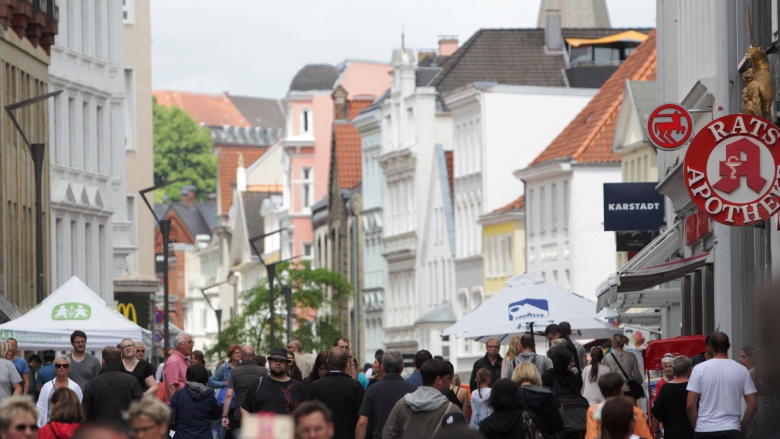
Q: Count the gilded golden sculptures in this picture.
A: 1